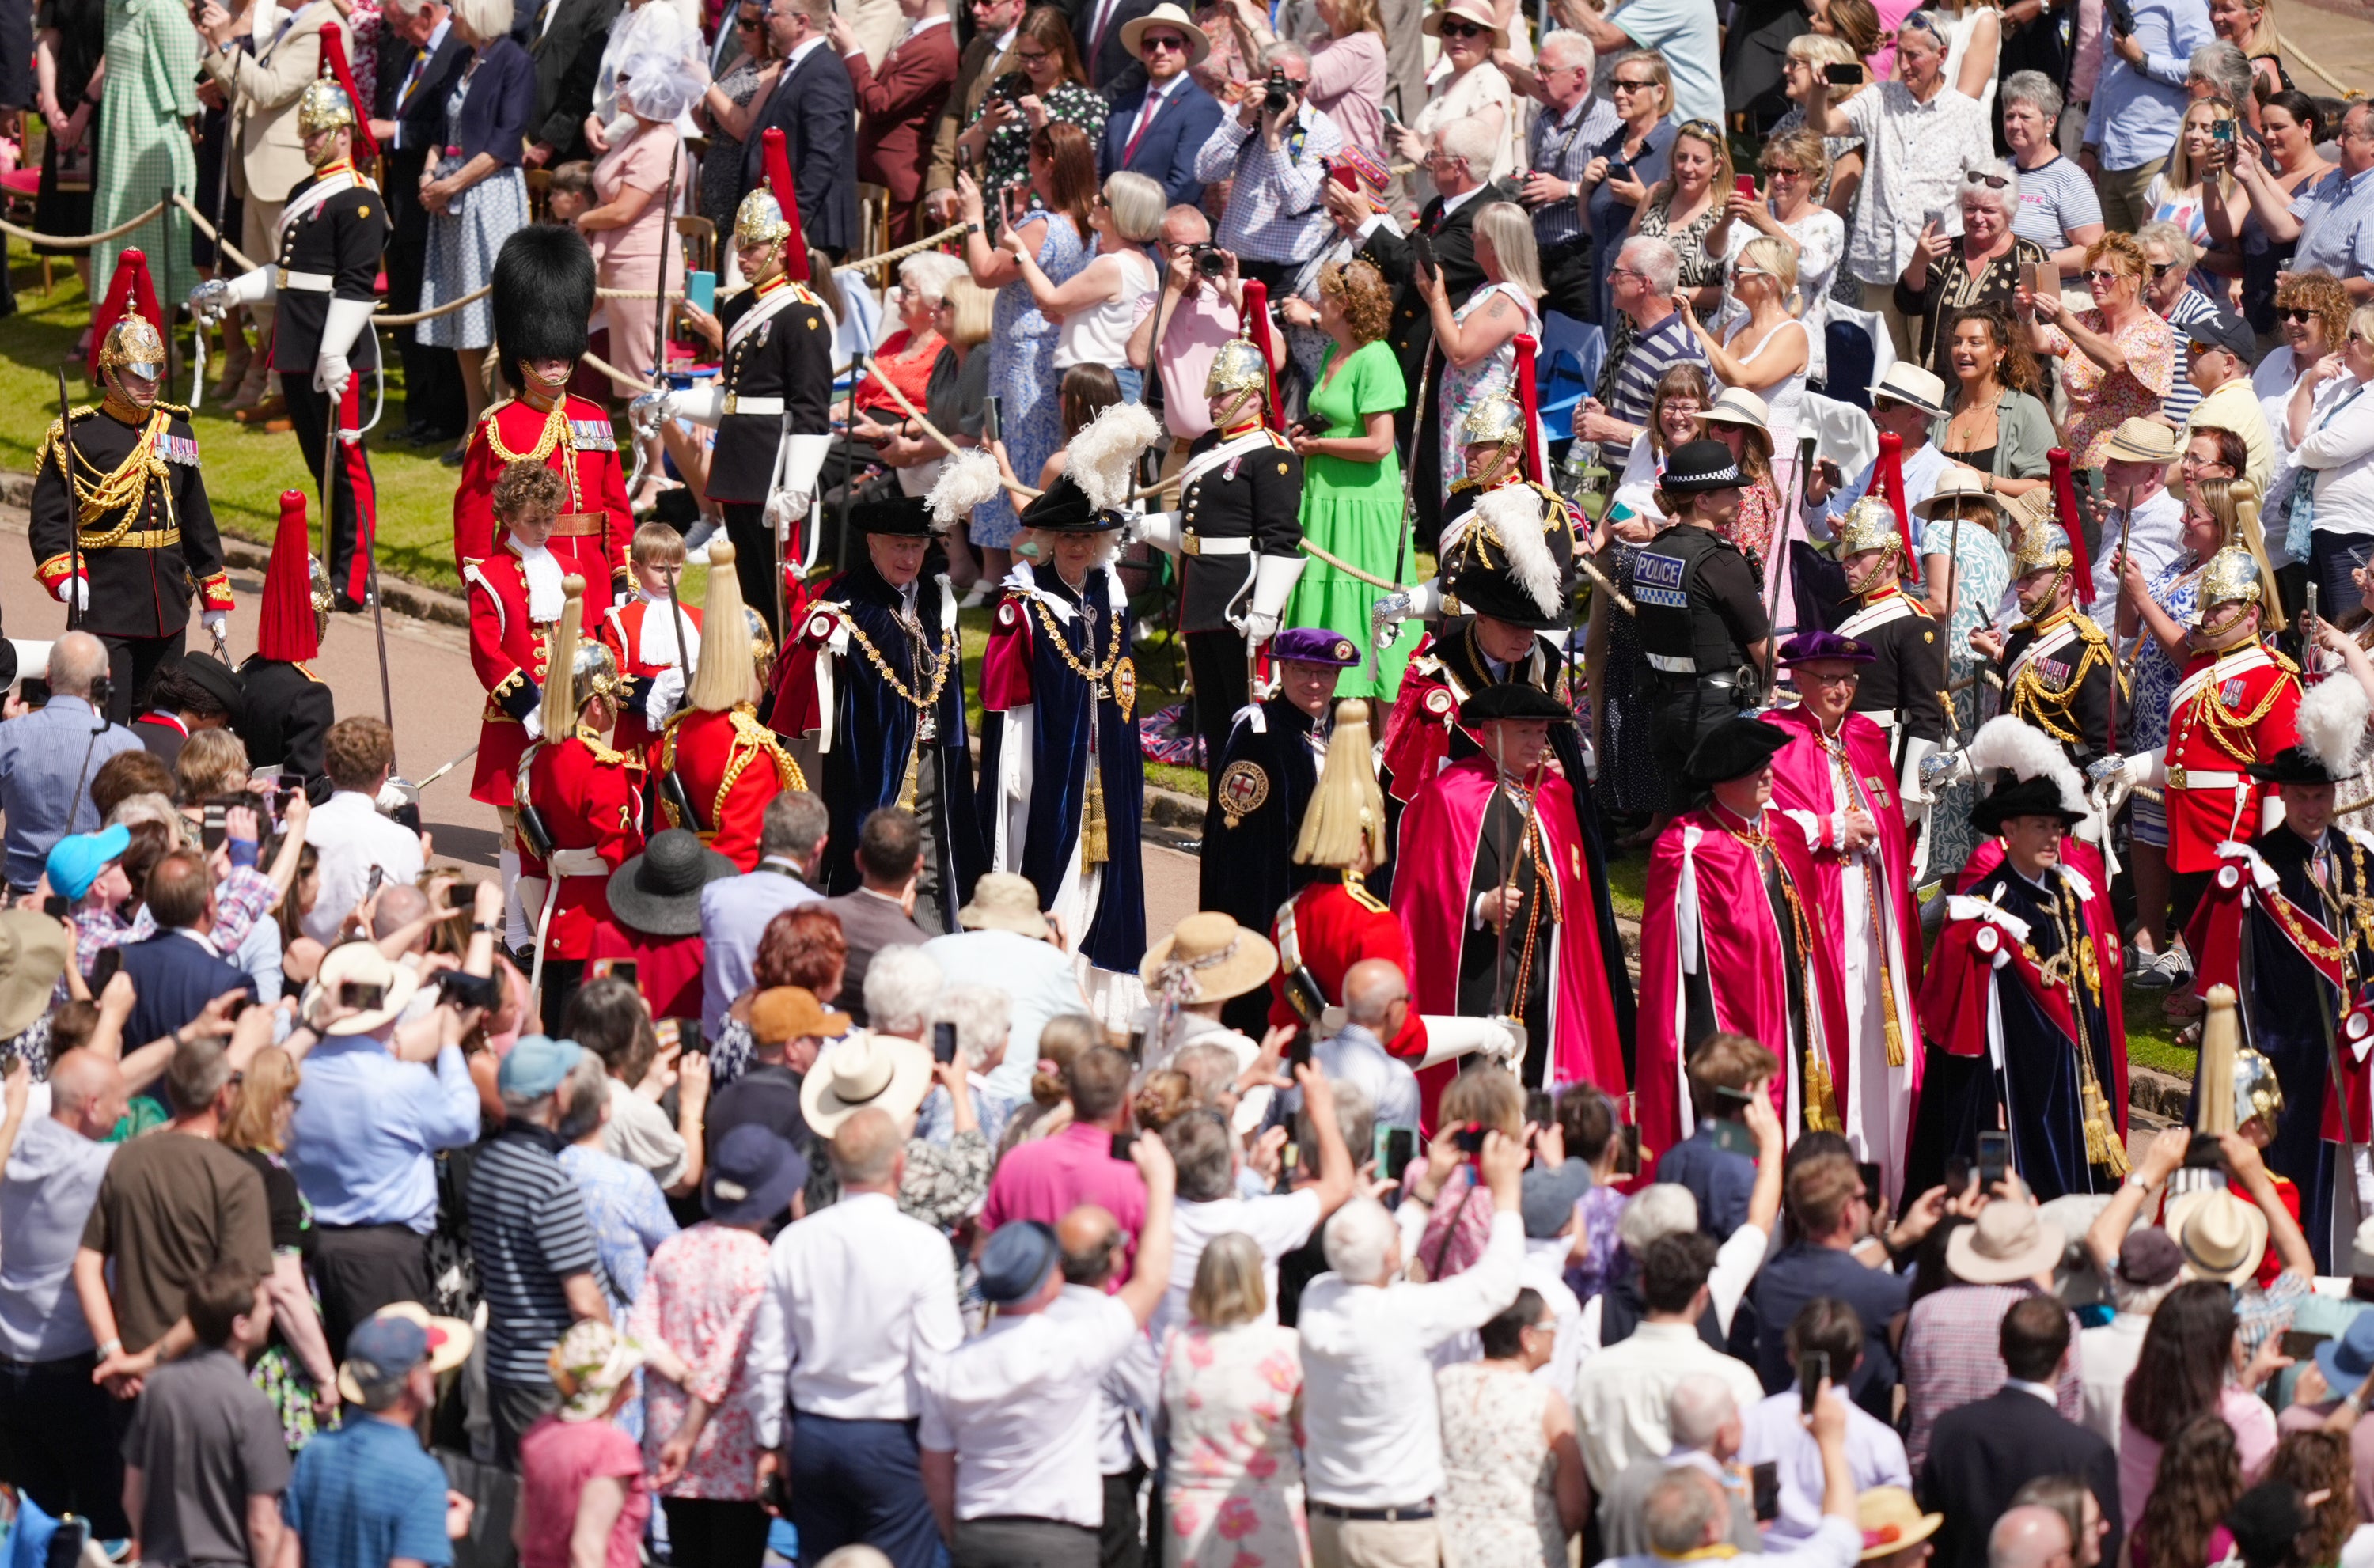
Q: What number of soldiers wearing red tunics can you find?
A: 6